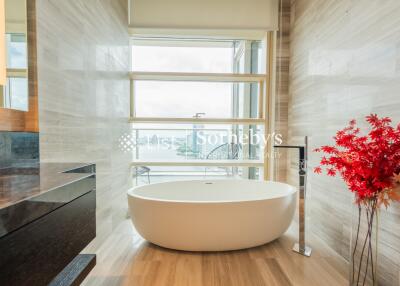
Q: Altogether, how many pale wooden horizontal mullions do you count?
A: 3